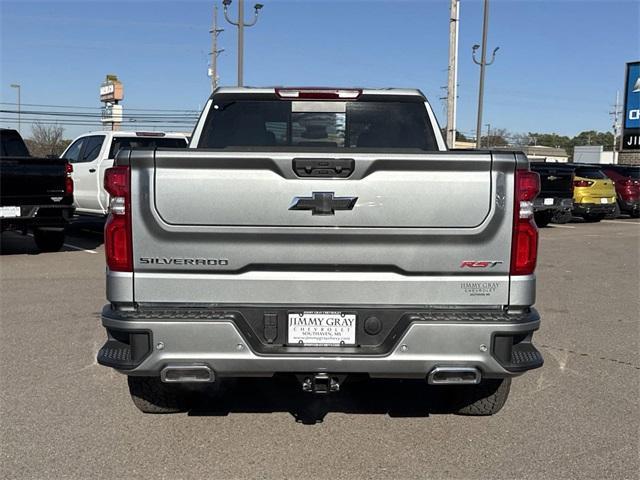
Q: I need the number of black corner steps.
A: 2